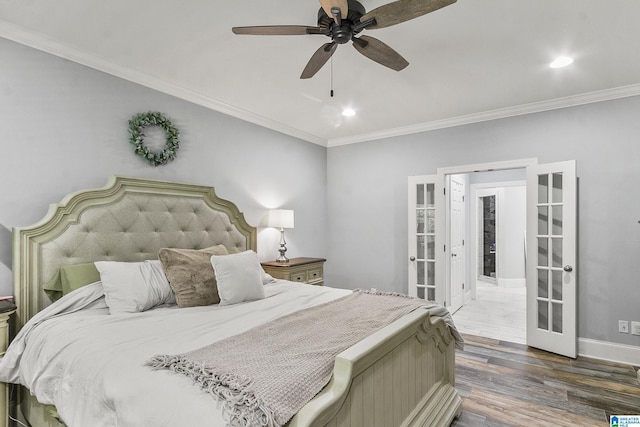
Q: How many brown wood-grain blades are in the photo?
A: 5